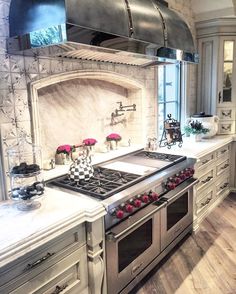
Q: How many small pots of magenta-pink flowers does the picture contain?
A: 3